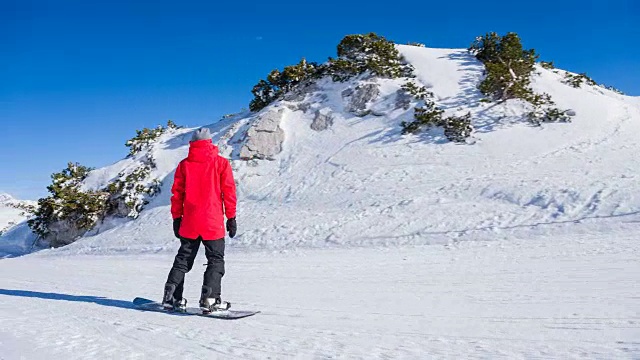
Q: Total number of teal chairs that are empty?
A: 0